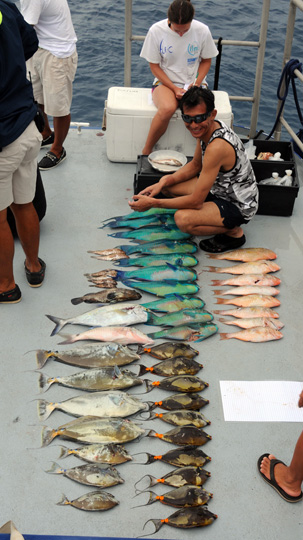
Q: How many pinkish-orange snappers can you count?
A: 8